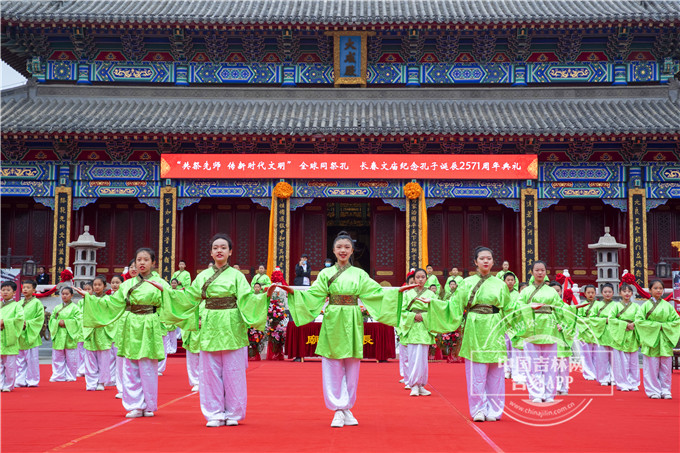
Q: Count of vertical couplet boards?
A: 6